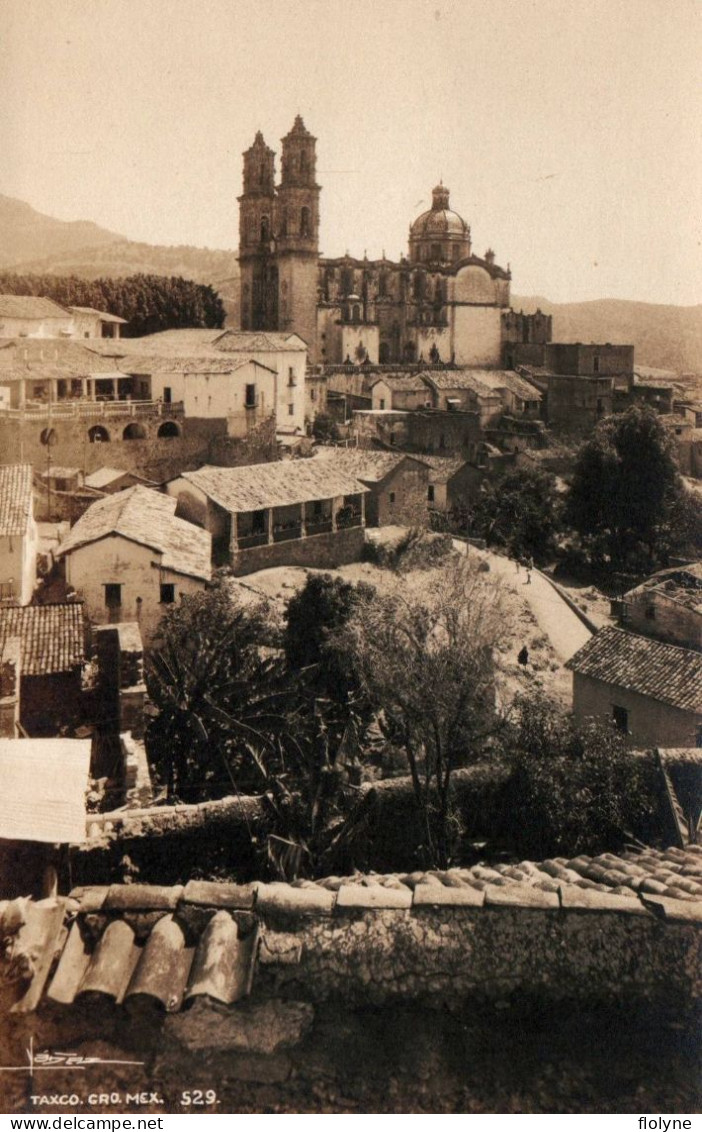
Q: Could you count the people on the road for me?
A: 2